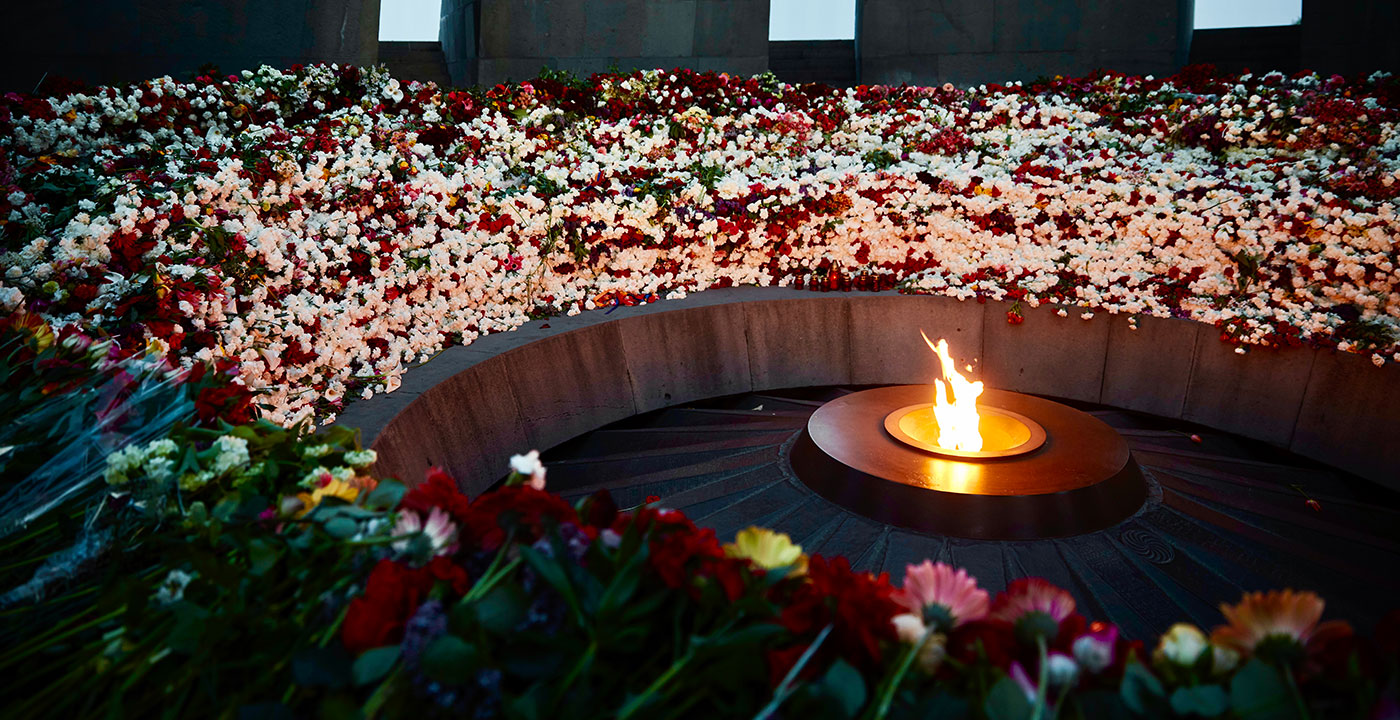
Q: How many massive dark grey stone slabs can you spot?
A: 4